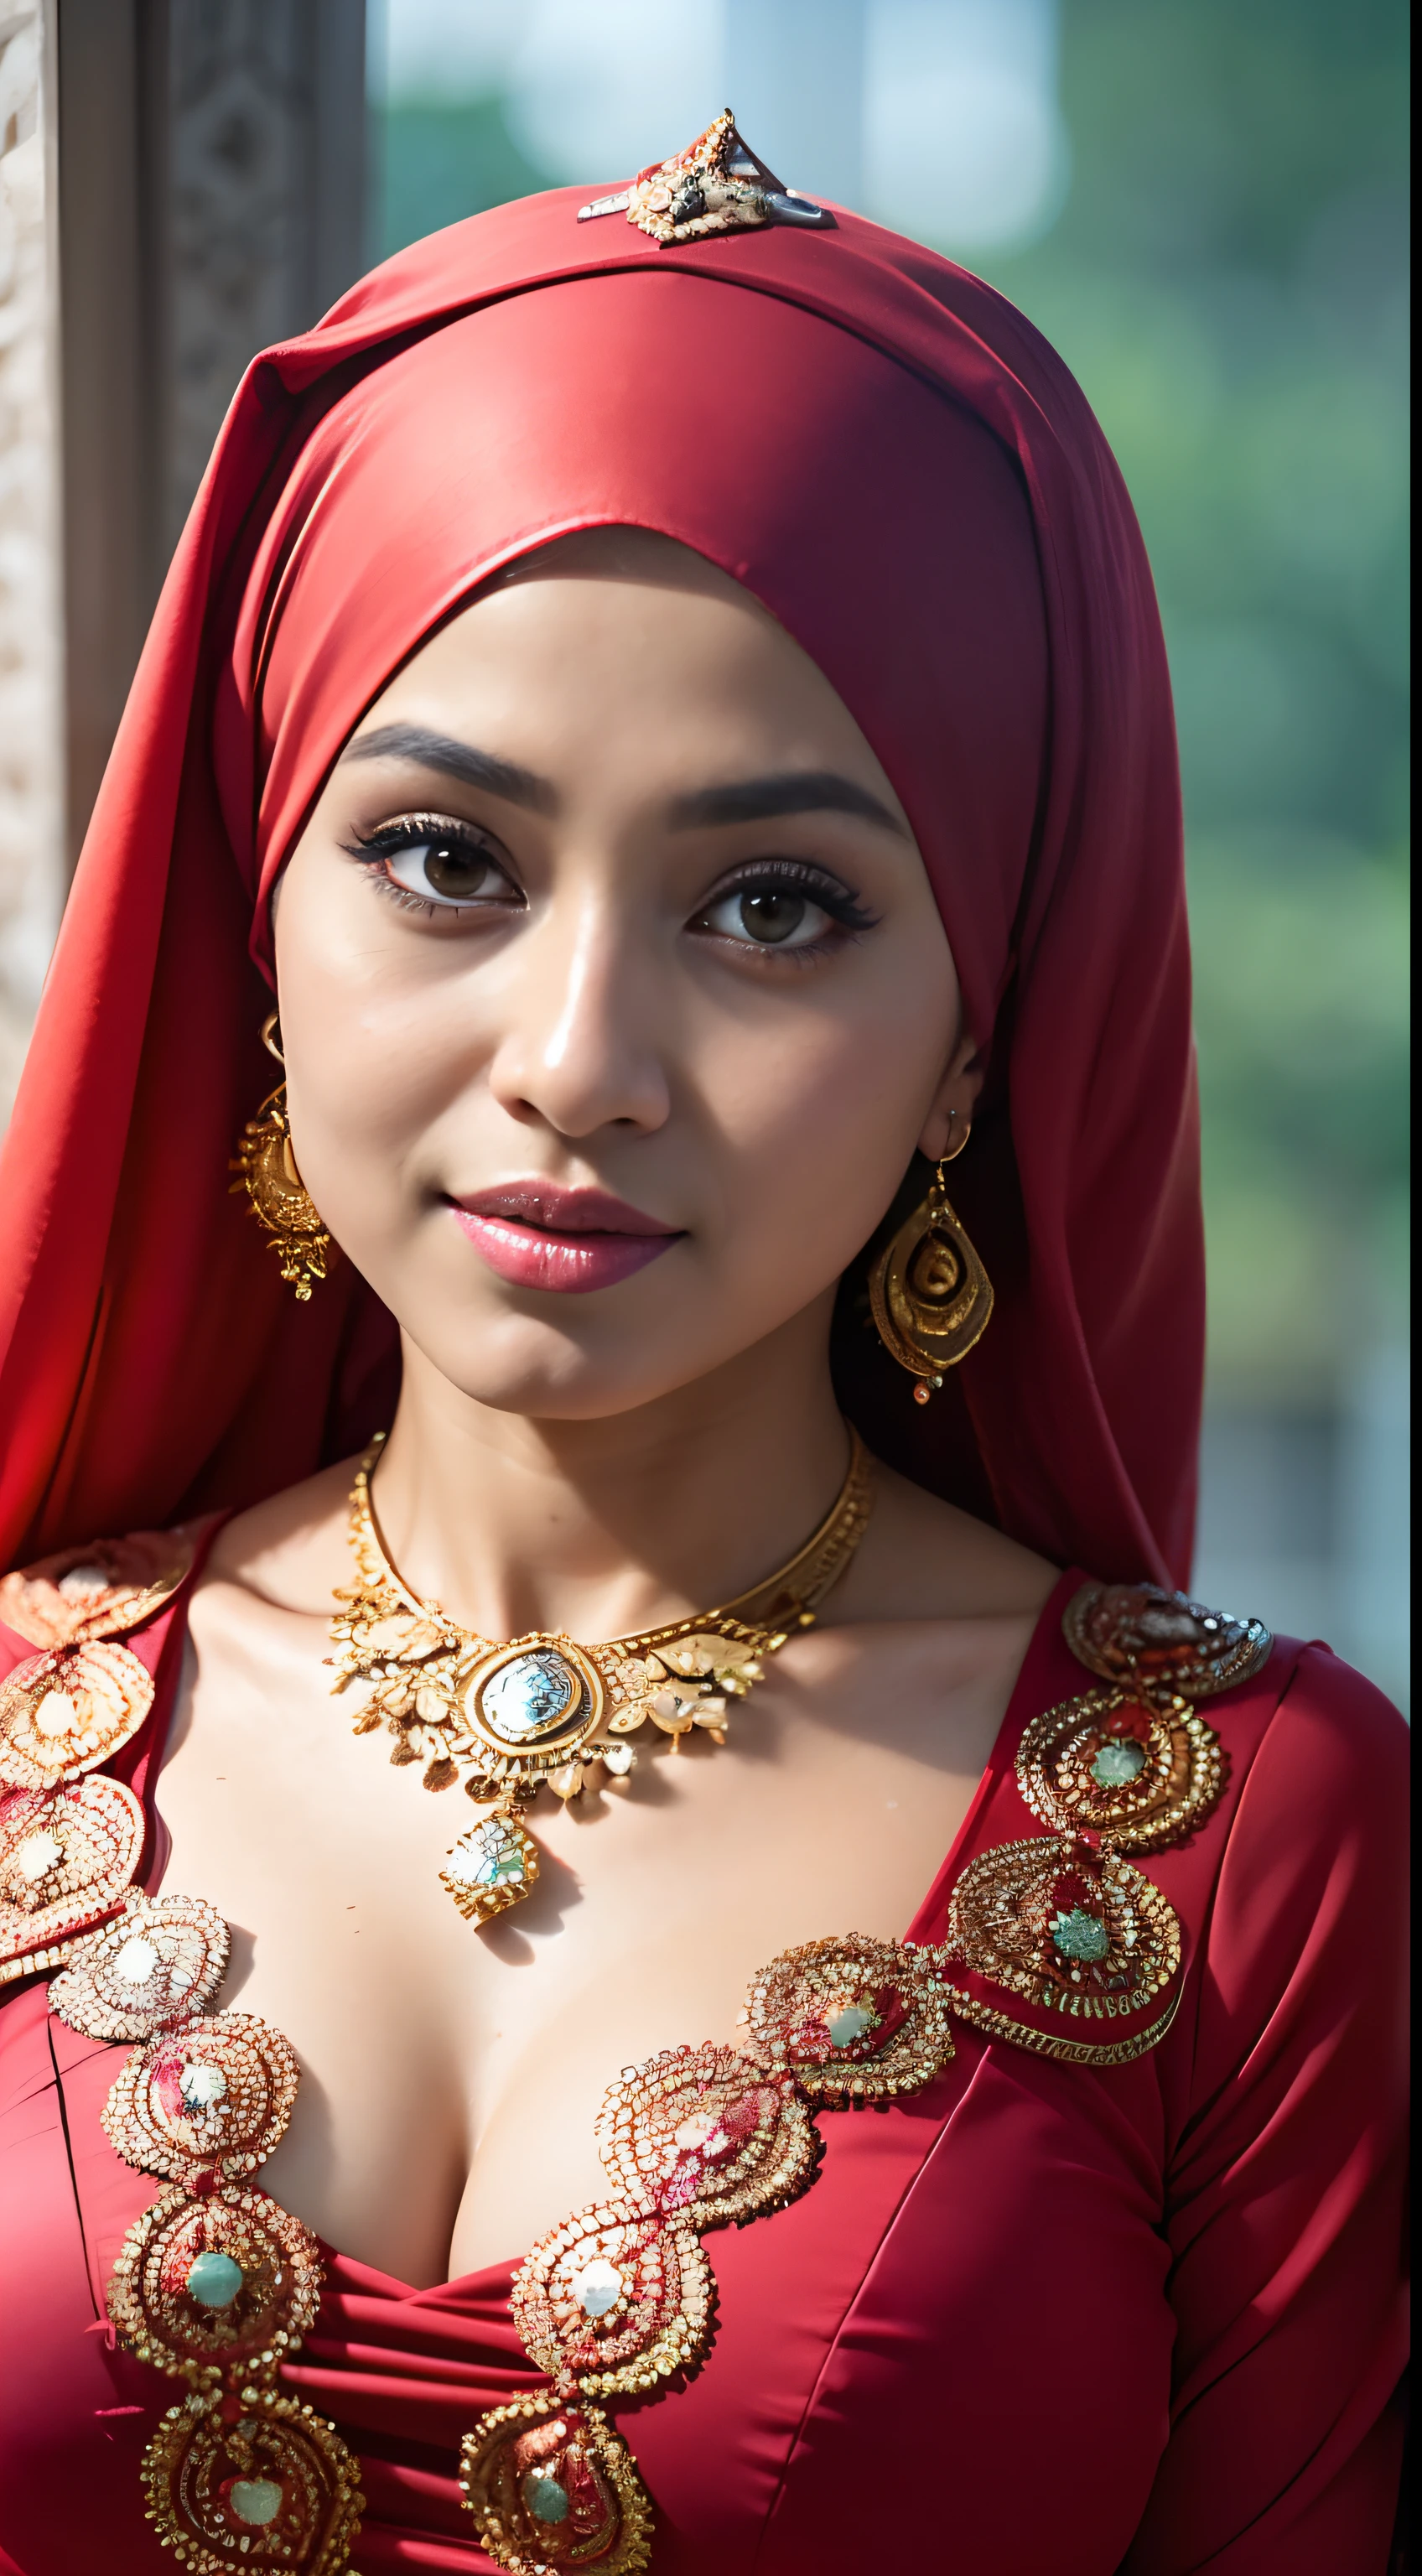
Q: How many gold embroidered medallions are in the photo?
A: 14